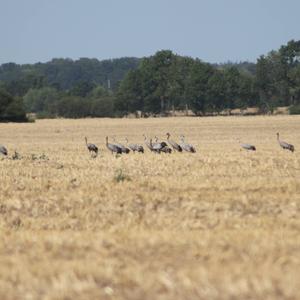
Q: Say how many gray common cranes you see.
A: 12